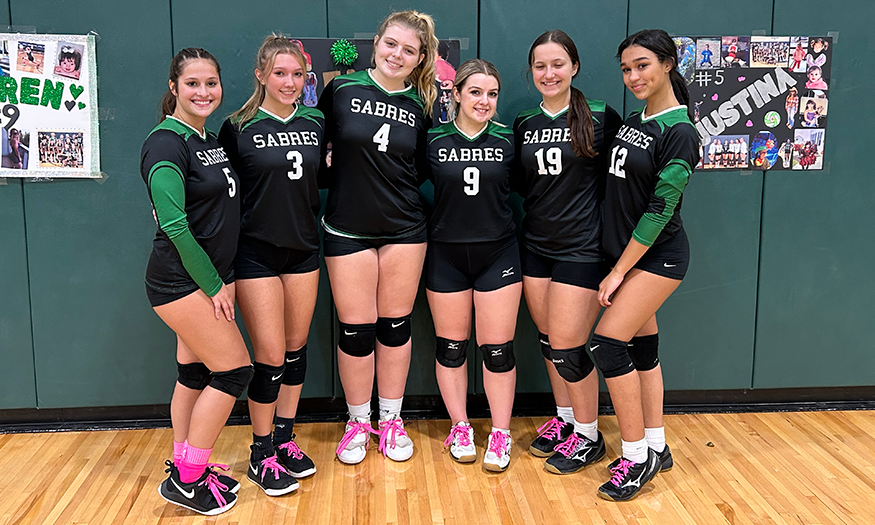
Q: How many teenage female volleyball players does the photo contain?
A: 6